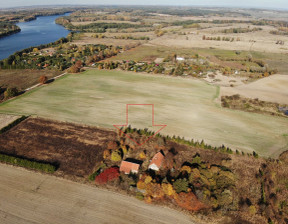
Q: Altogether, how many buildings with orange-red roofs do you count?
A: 2